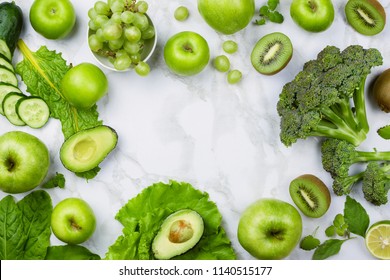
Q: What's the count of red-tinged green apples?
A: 0